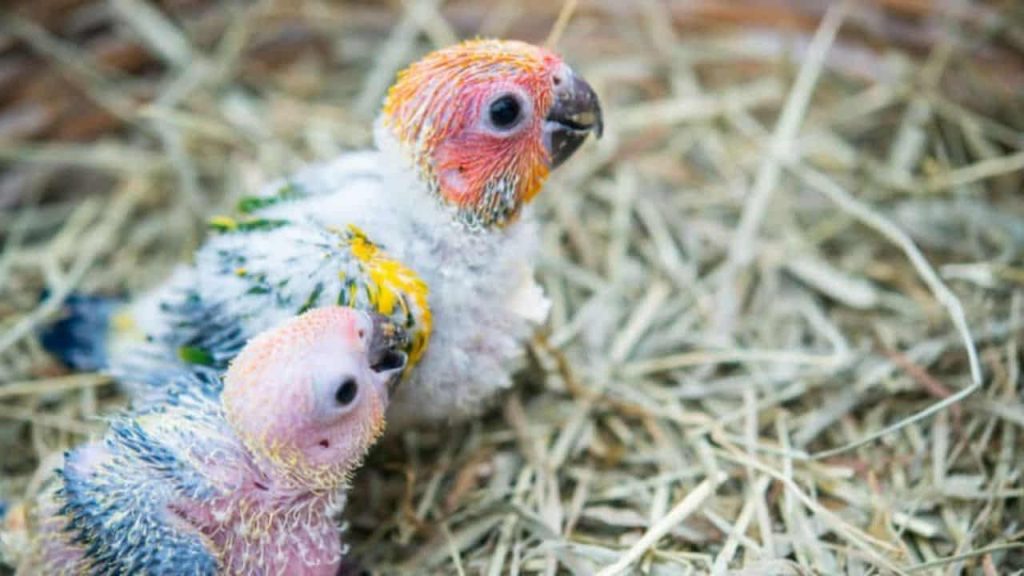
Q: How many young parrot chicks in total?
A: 2